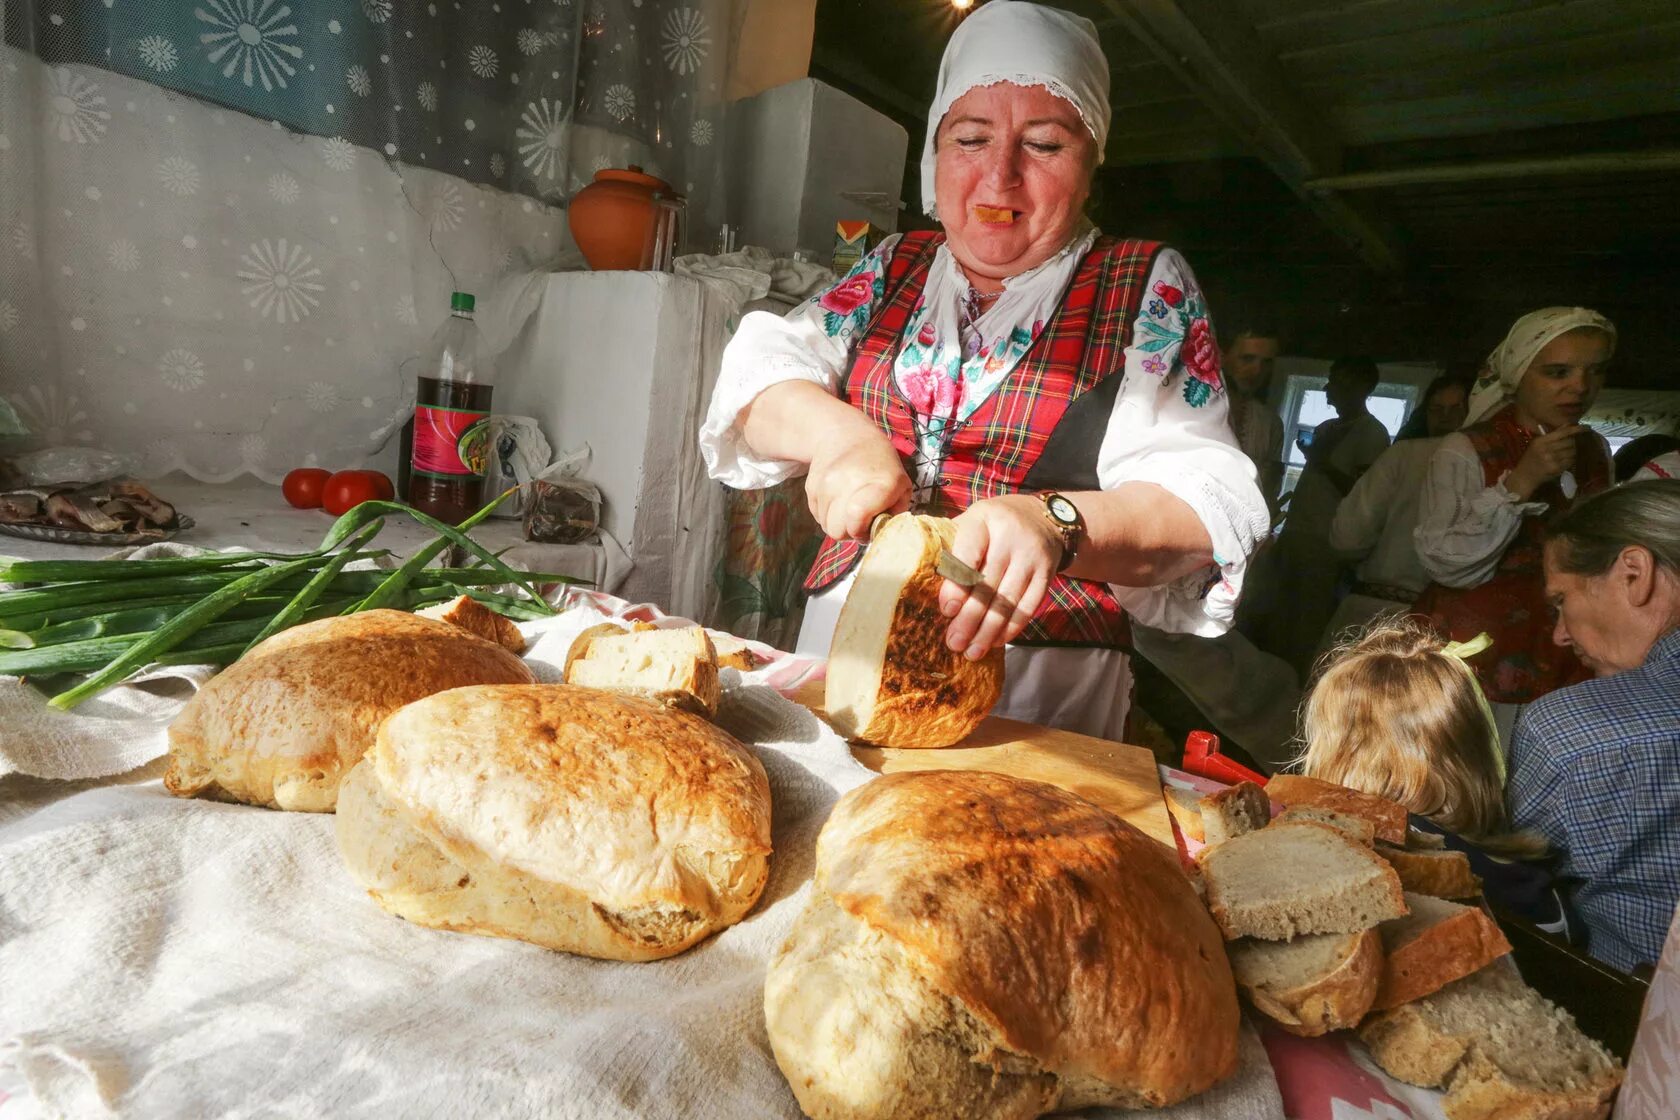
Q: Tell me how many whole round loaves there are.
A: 3